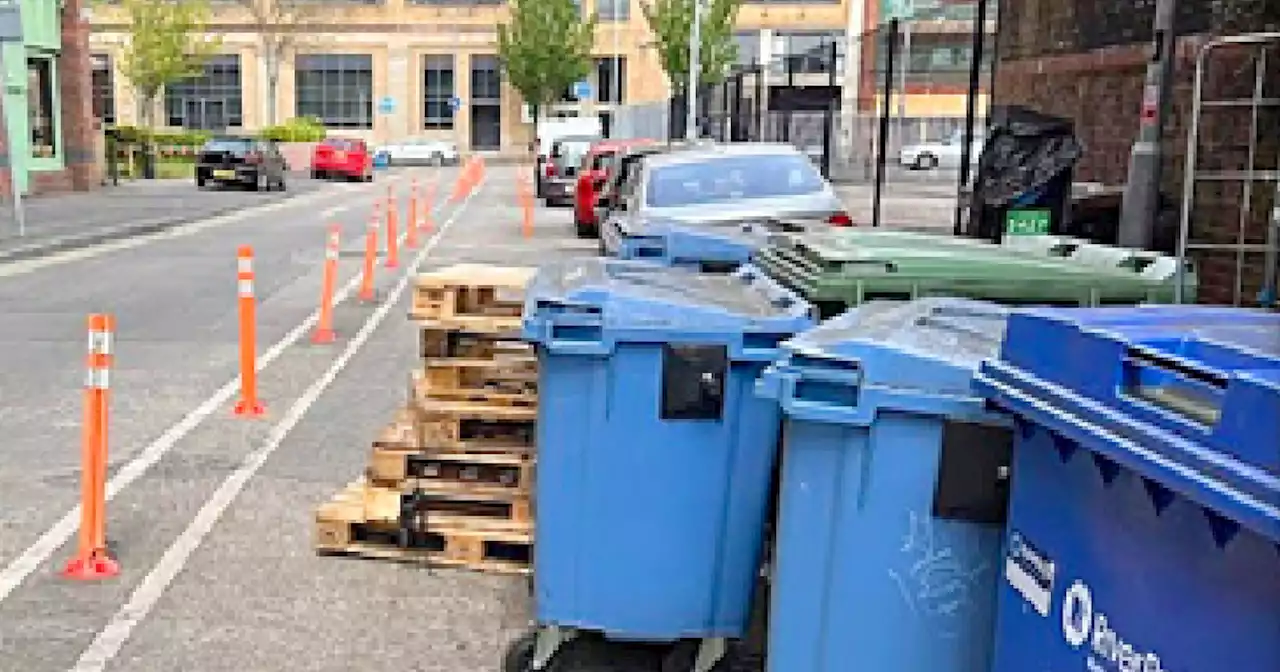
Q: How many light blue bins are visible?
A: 3